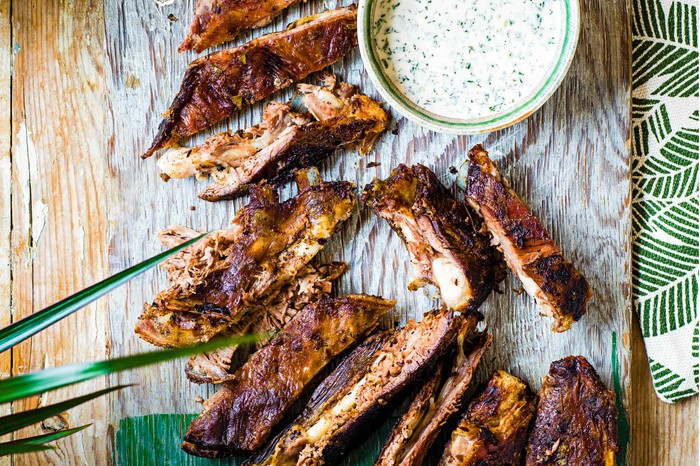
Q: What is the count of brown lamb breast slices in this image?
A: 11